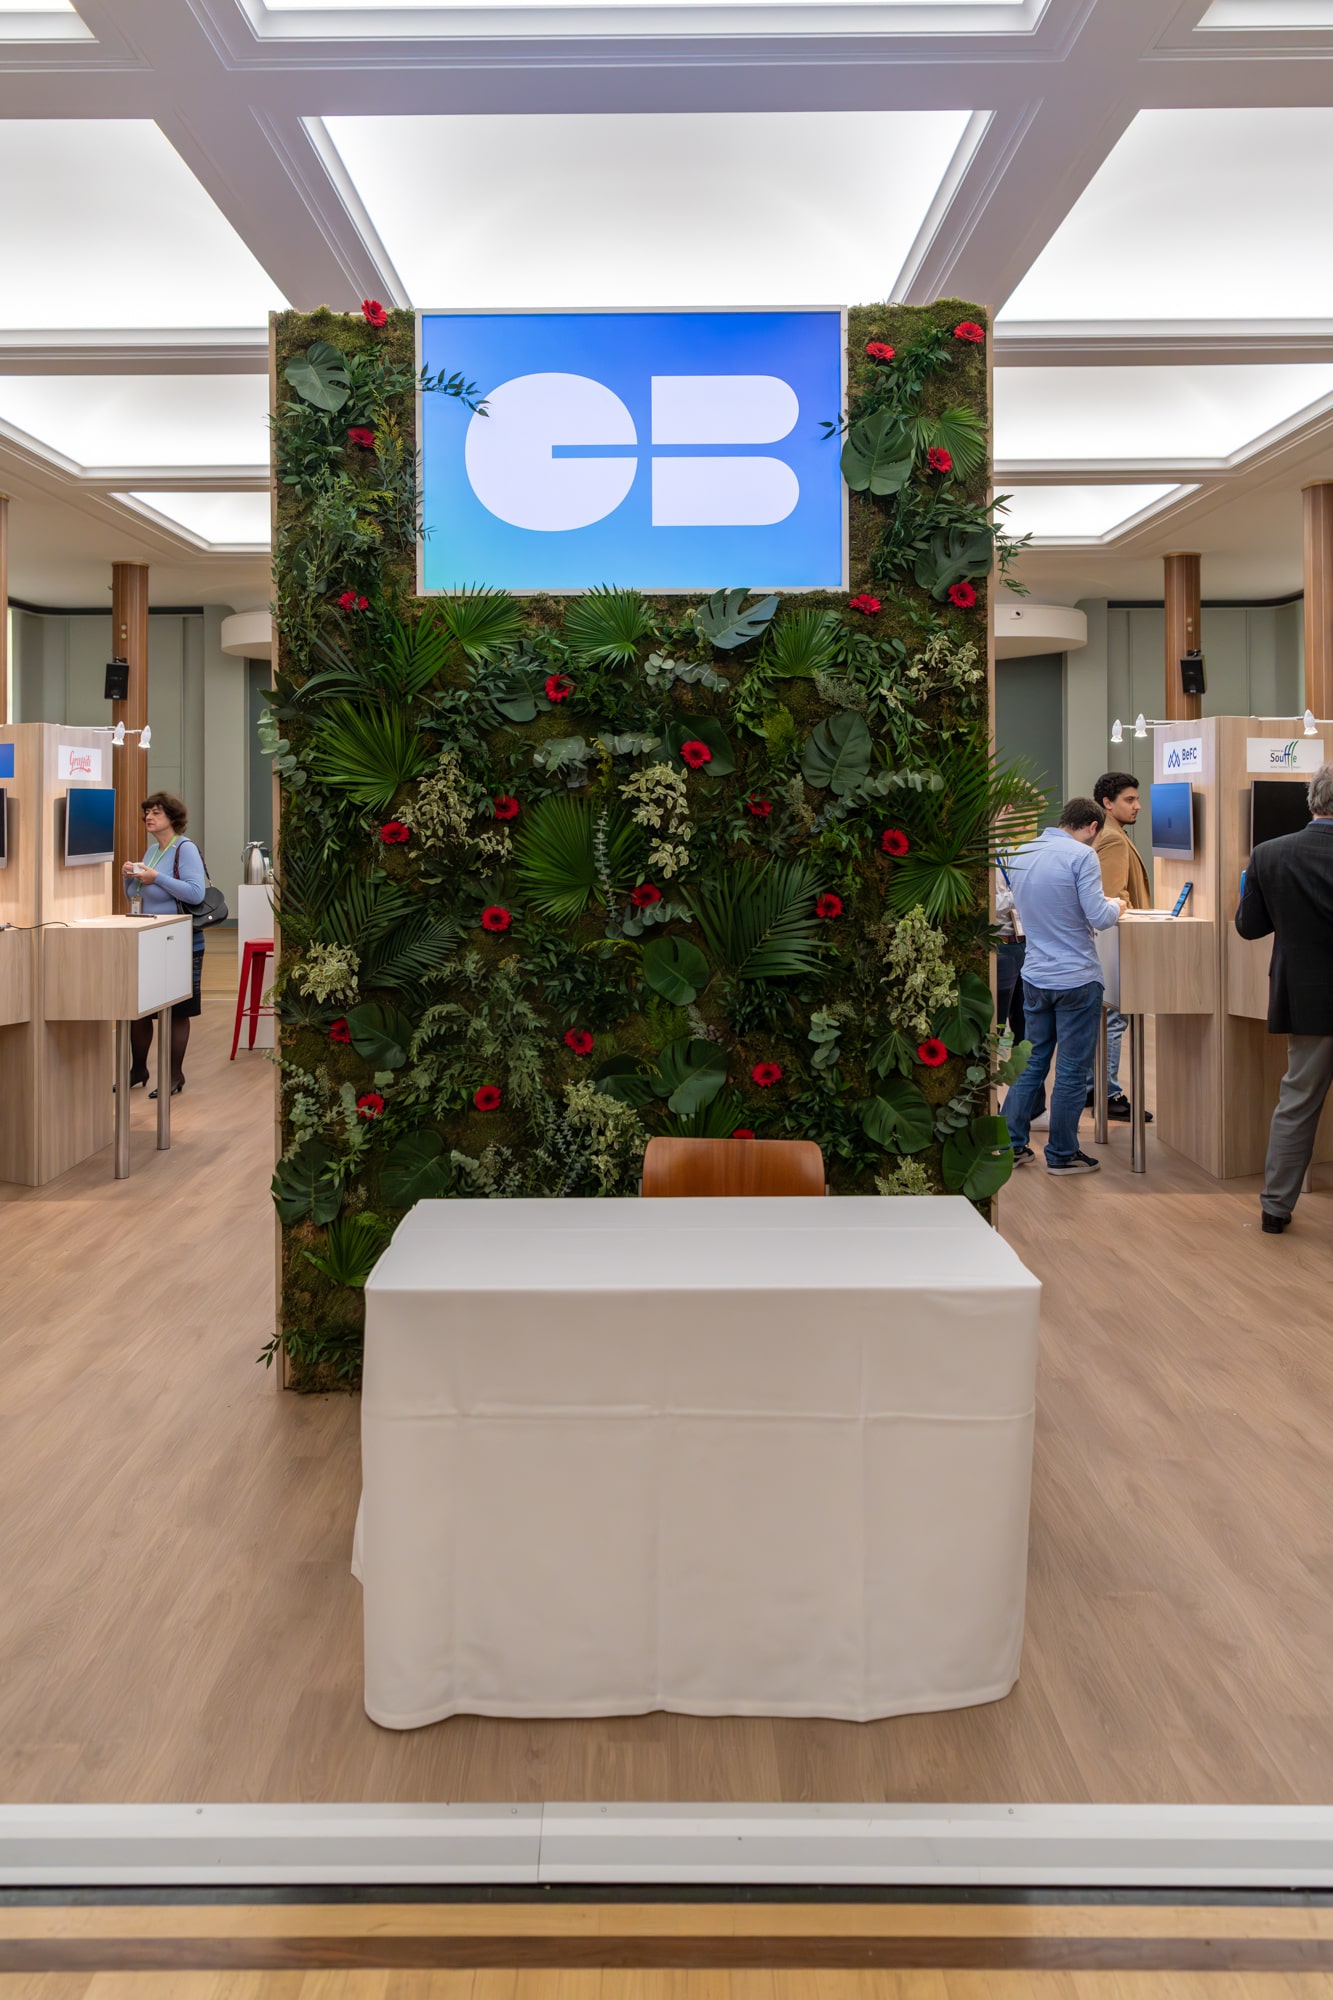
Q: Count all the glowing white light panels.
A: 10